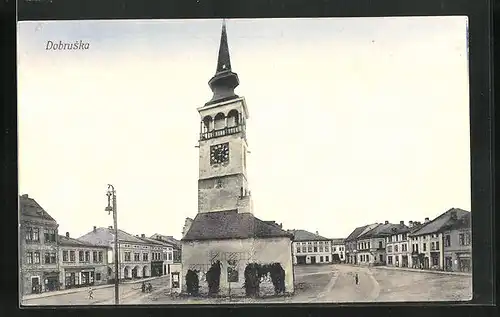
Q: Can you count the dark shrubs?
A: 4